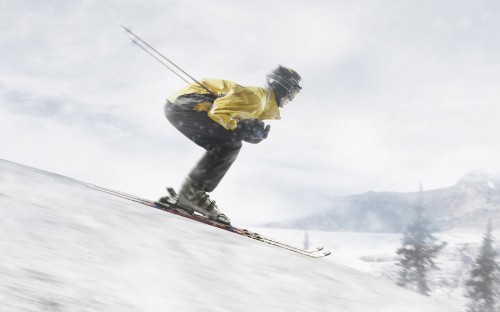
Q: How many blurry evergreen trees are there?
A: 2